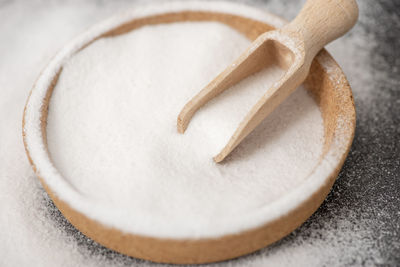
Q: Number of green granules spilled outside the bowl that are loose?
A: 0